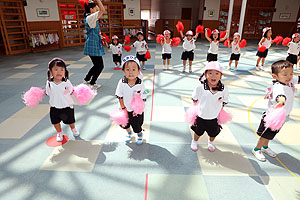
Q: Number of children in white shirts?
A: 12